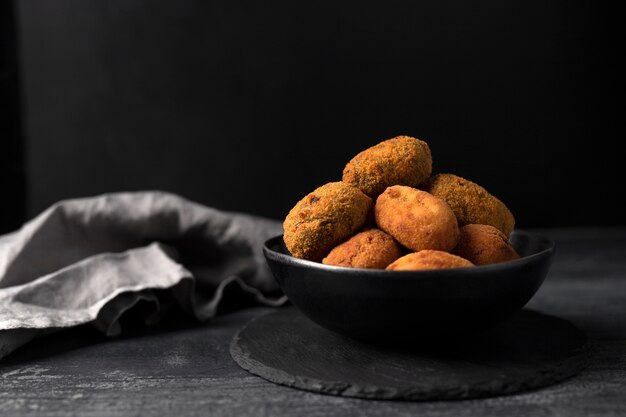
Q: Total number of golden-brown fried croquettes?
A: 7